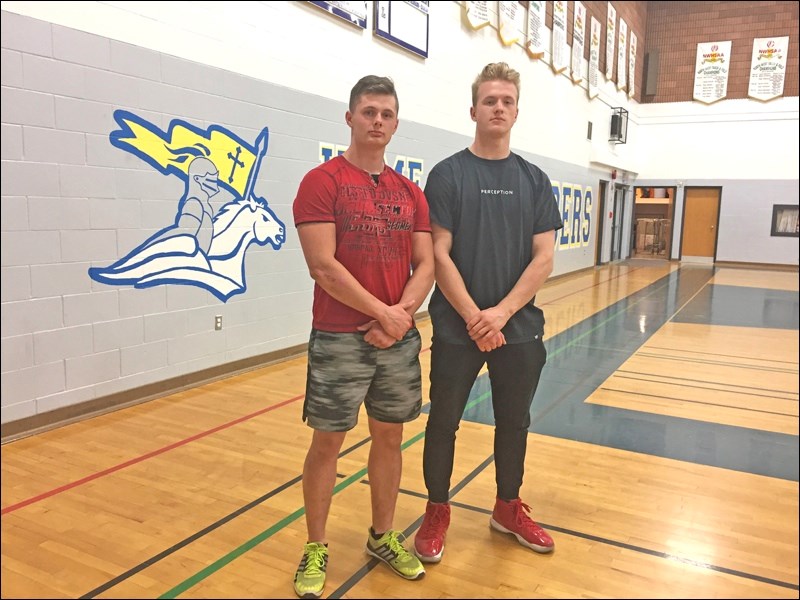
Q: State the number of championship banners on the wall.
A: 11